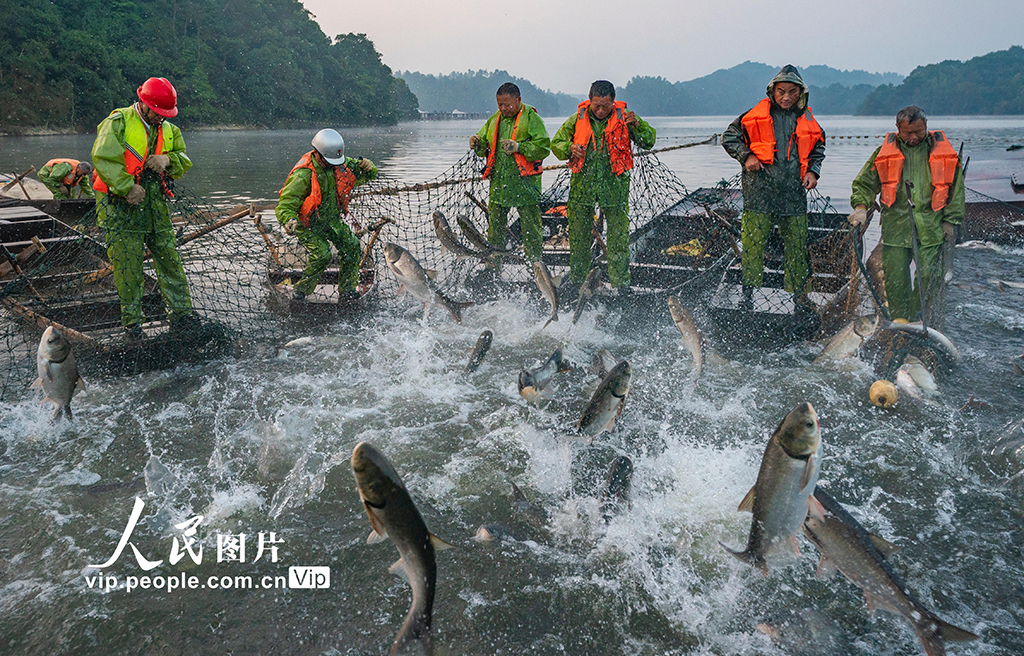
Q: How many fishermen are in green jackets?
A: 6